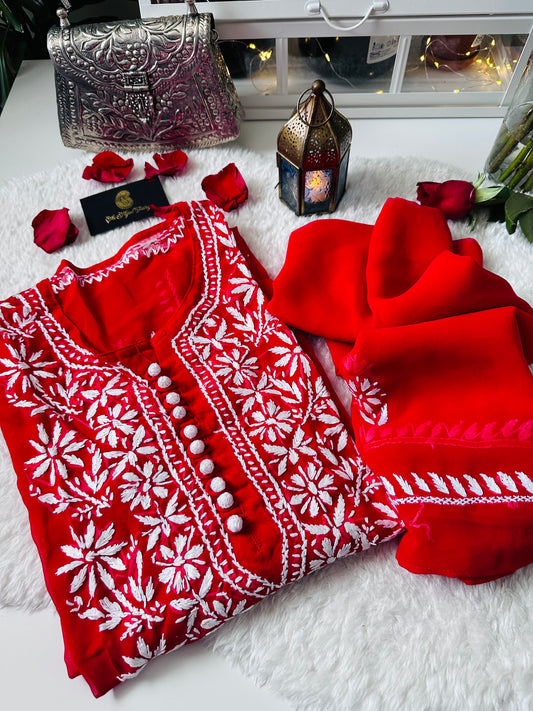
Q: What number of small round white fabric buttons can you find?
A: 10